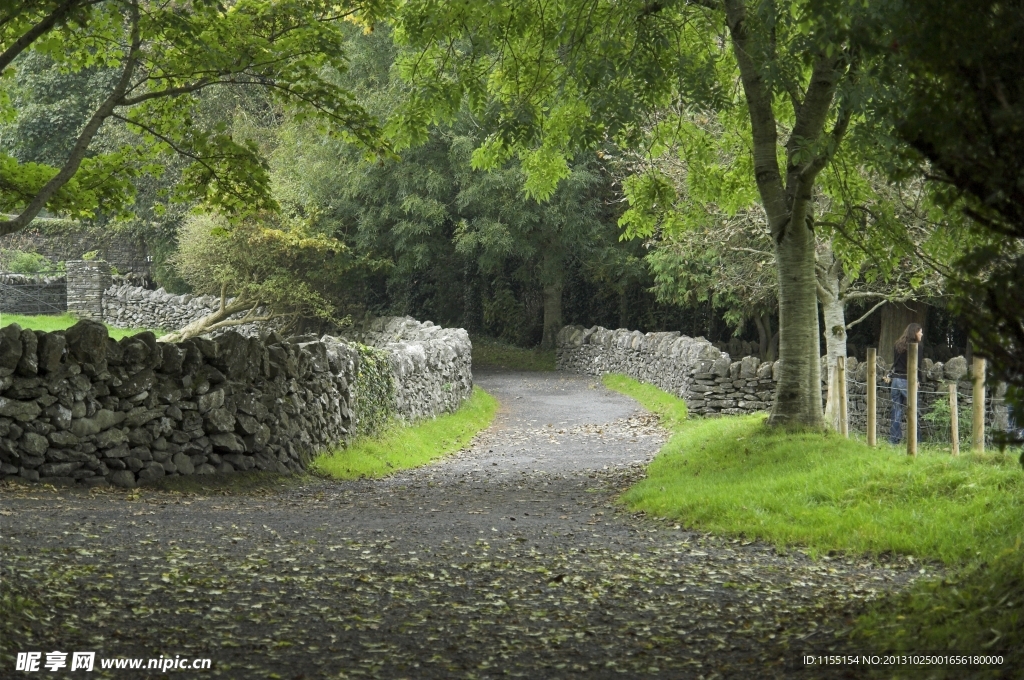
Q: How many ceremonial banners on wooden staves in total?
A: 0